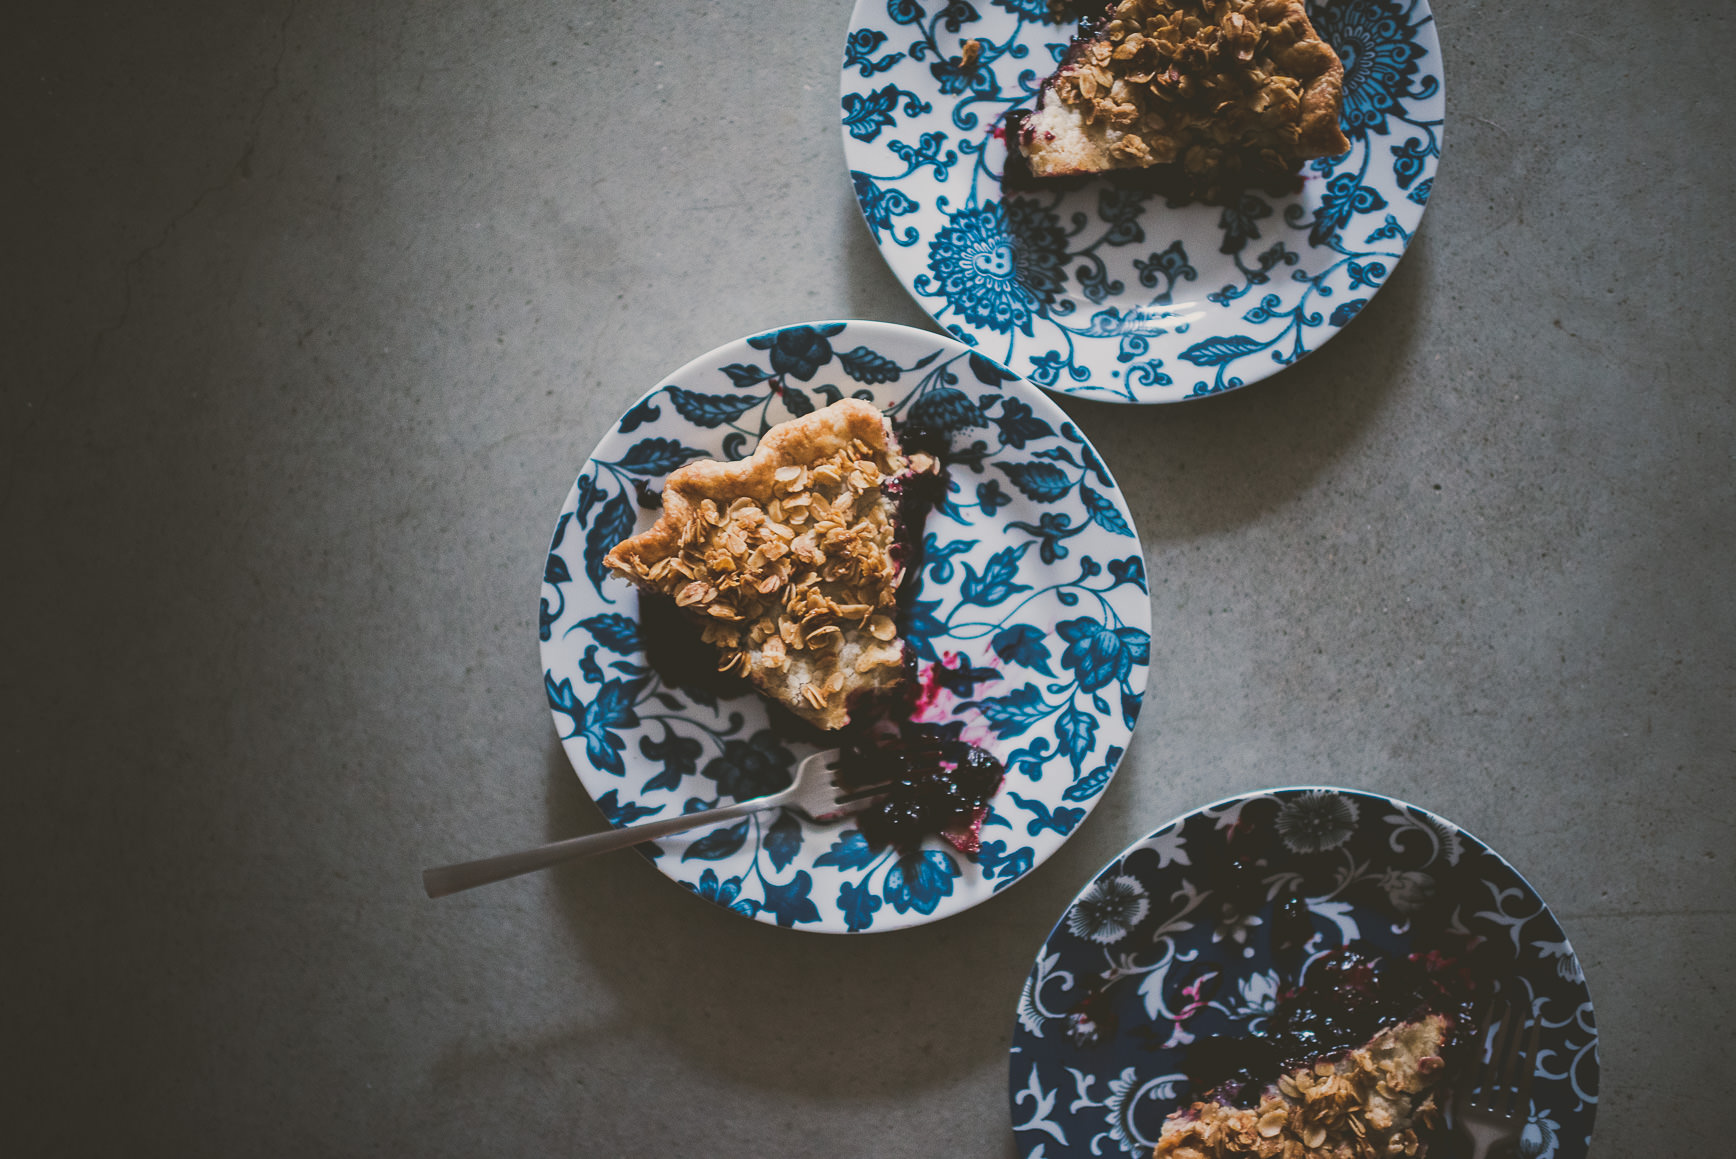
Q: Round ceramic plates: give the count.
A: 3